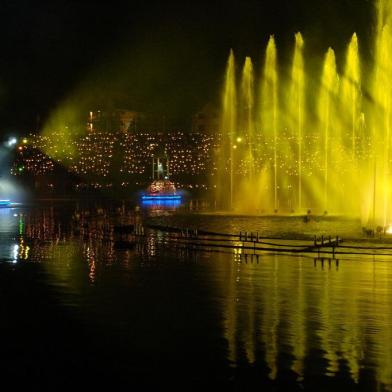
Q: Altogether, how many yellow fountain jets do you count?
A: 7